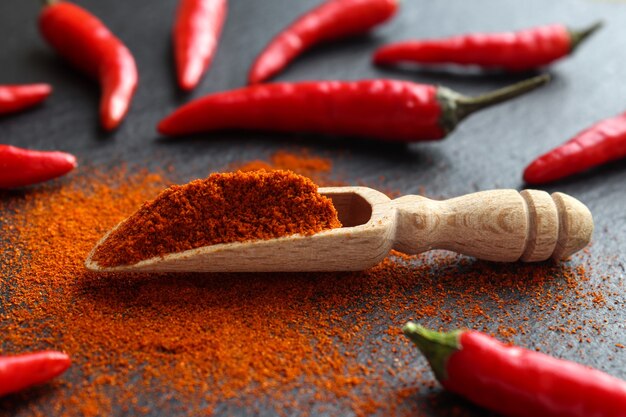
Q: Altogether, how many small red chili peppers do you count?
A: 10